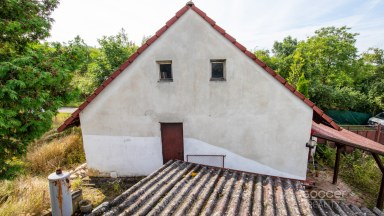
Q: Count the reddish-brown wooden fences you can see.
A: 1